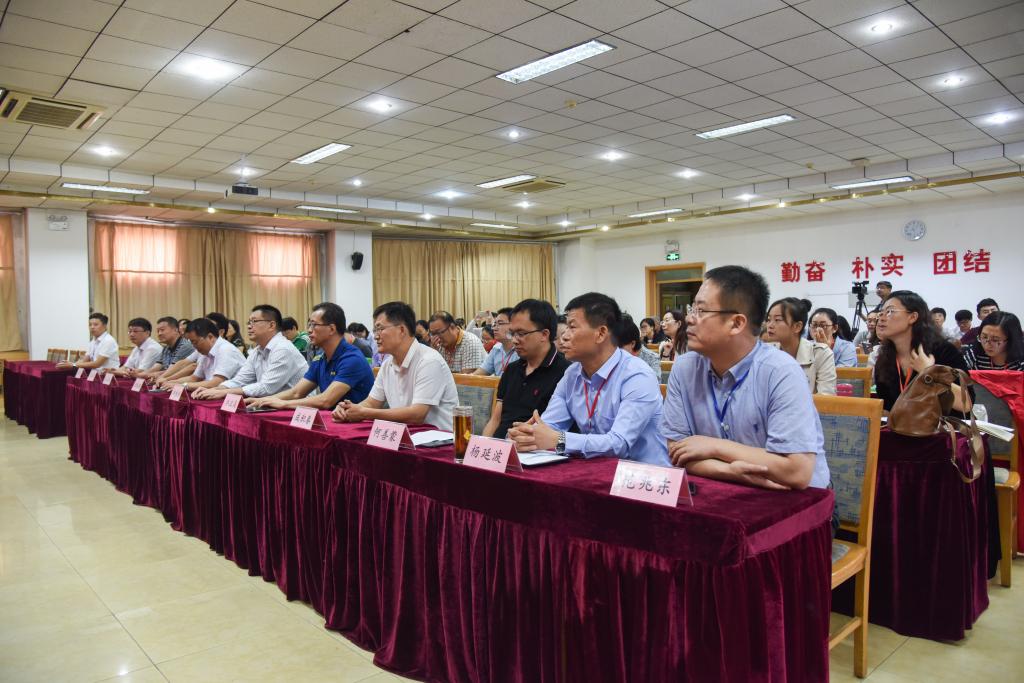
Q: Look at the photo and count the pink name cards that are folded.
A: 10